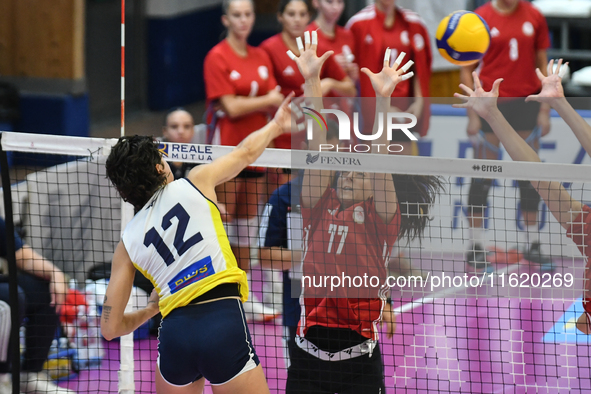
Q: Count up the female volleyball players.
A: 8